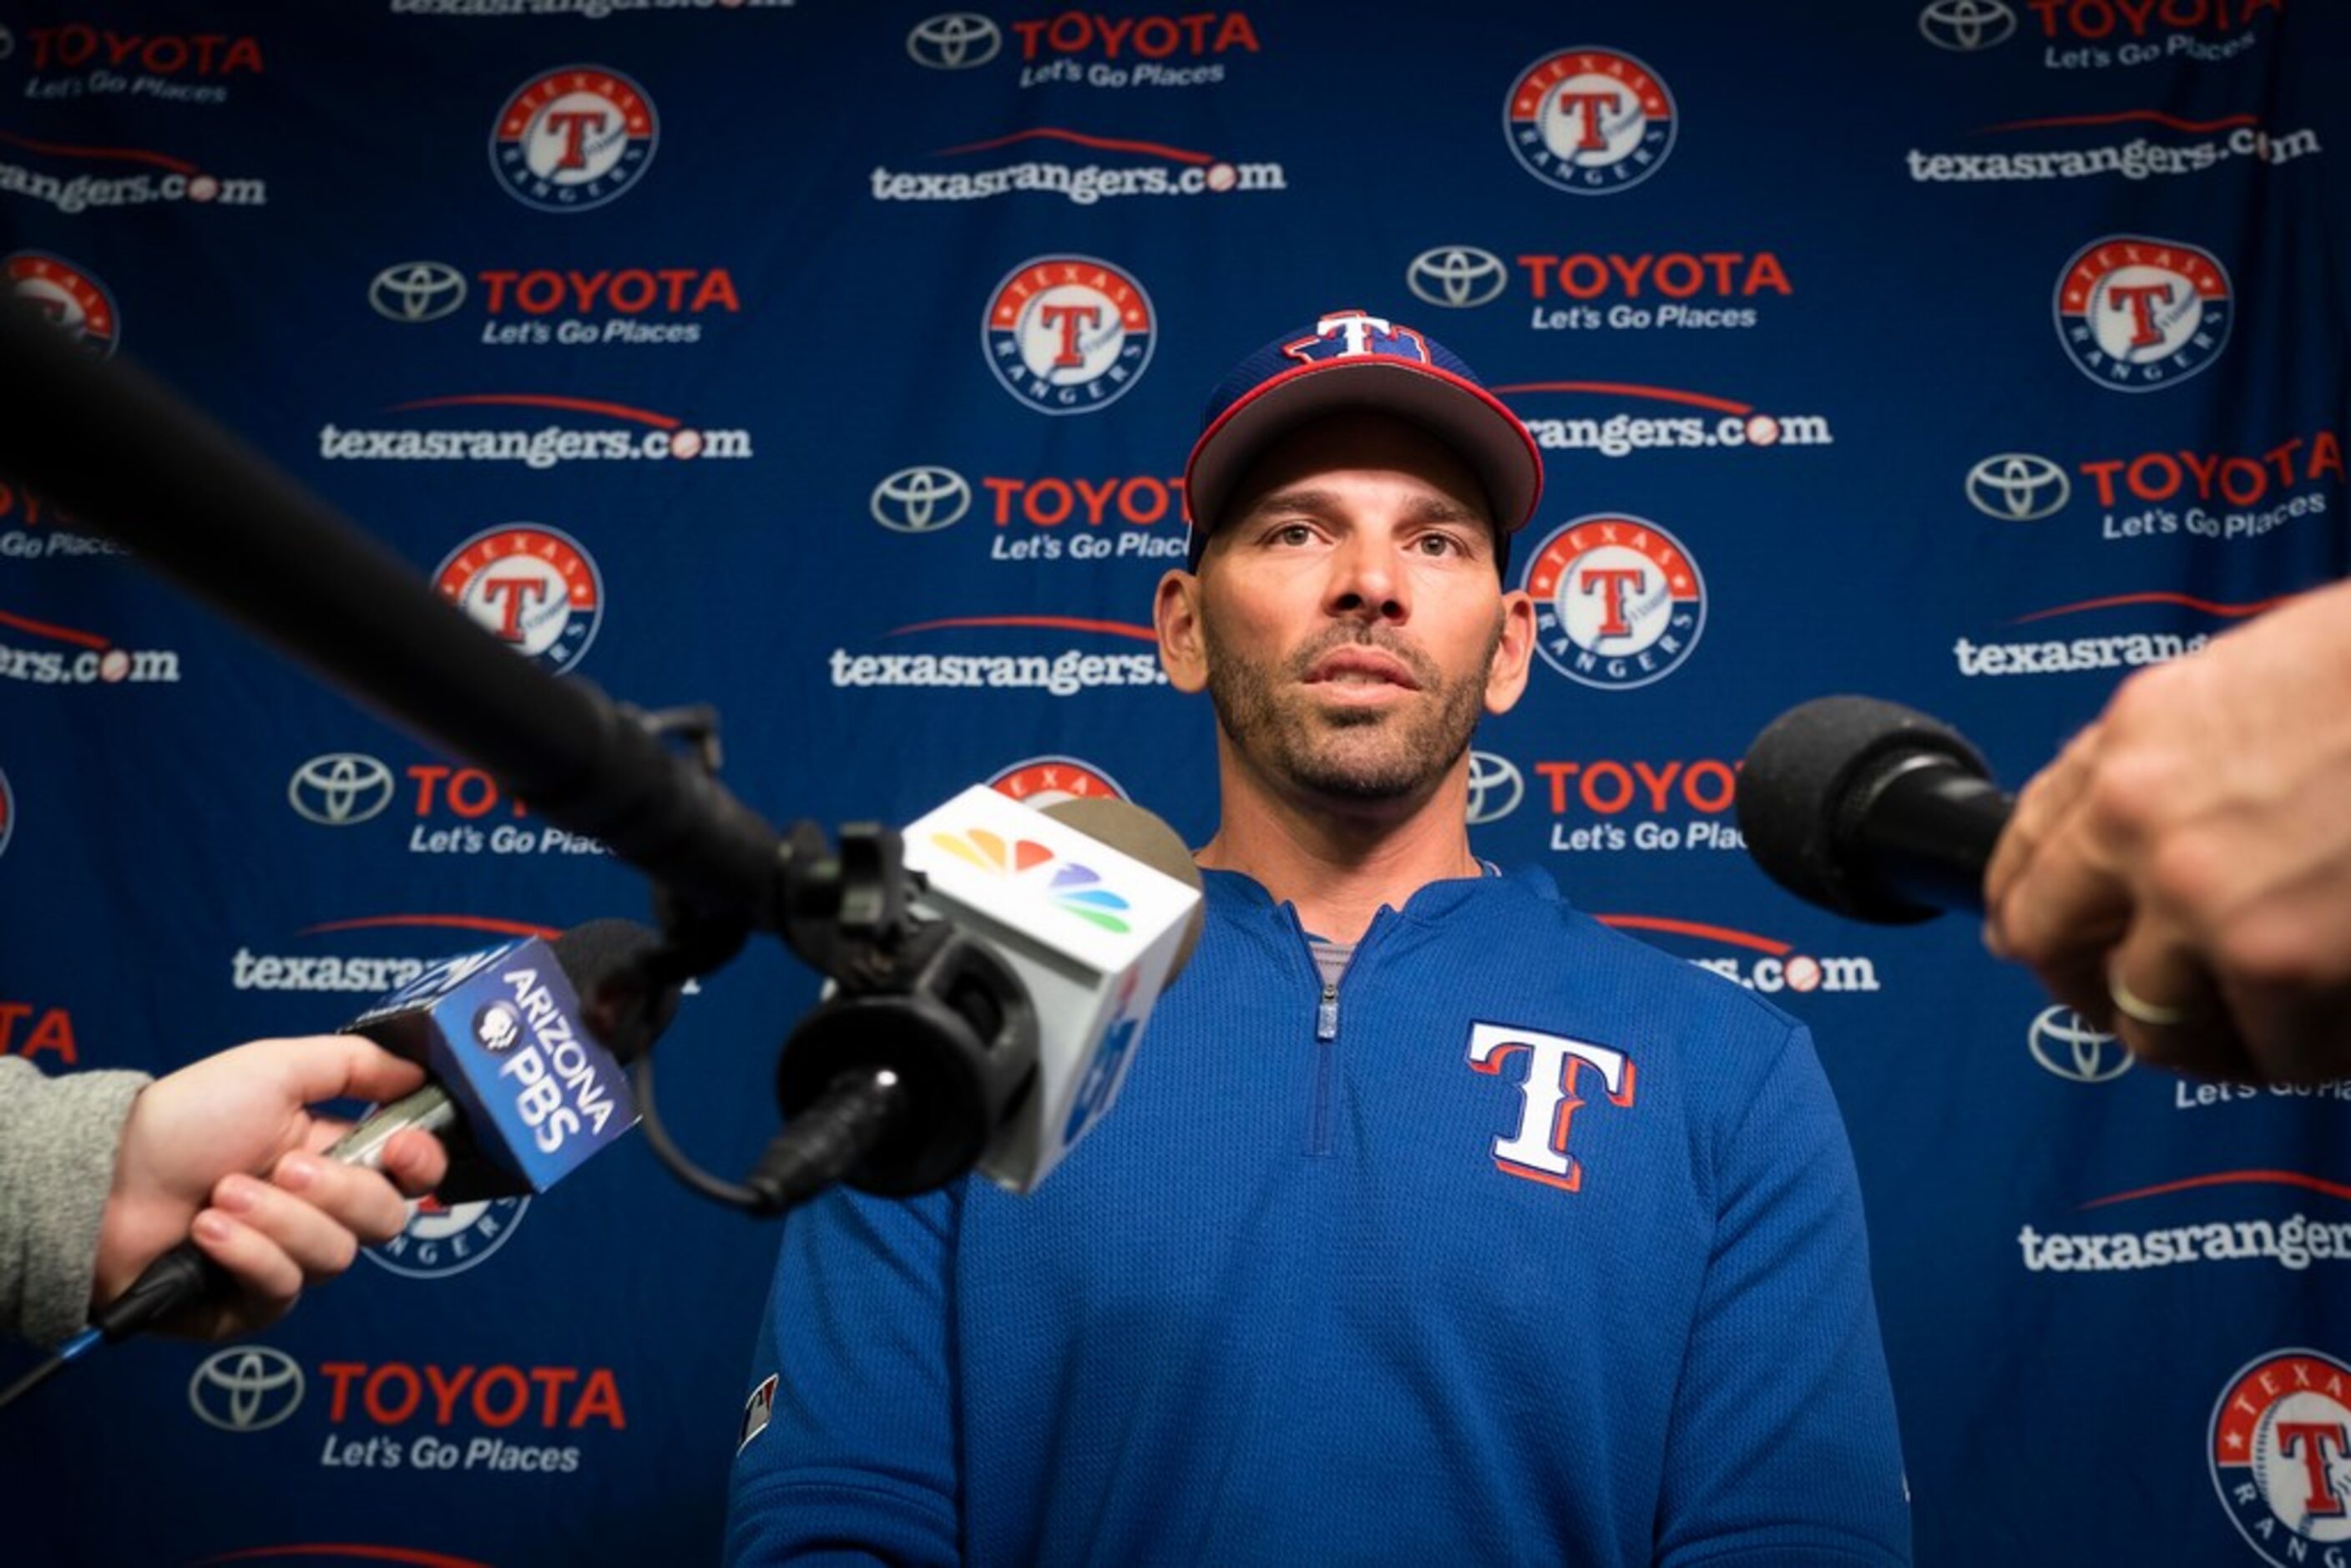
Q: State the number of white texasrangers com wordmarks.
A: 12